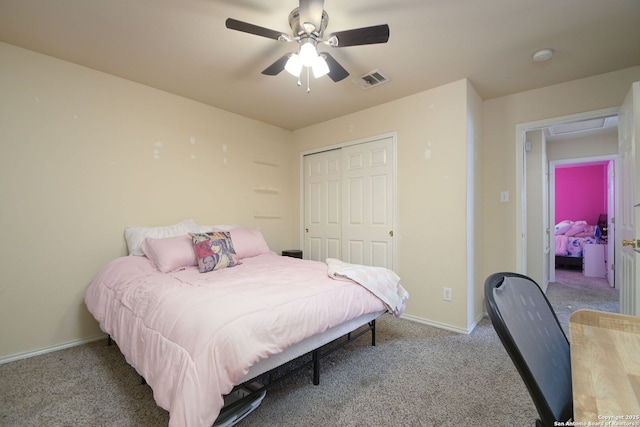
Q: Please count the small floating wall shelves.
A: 3